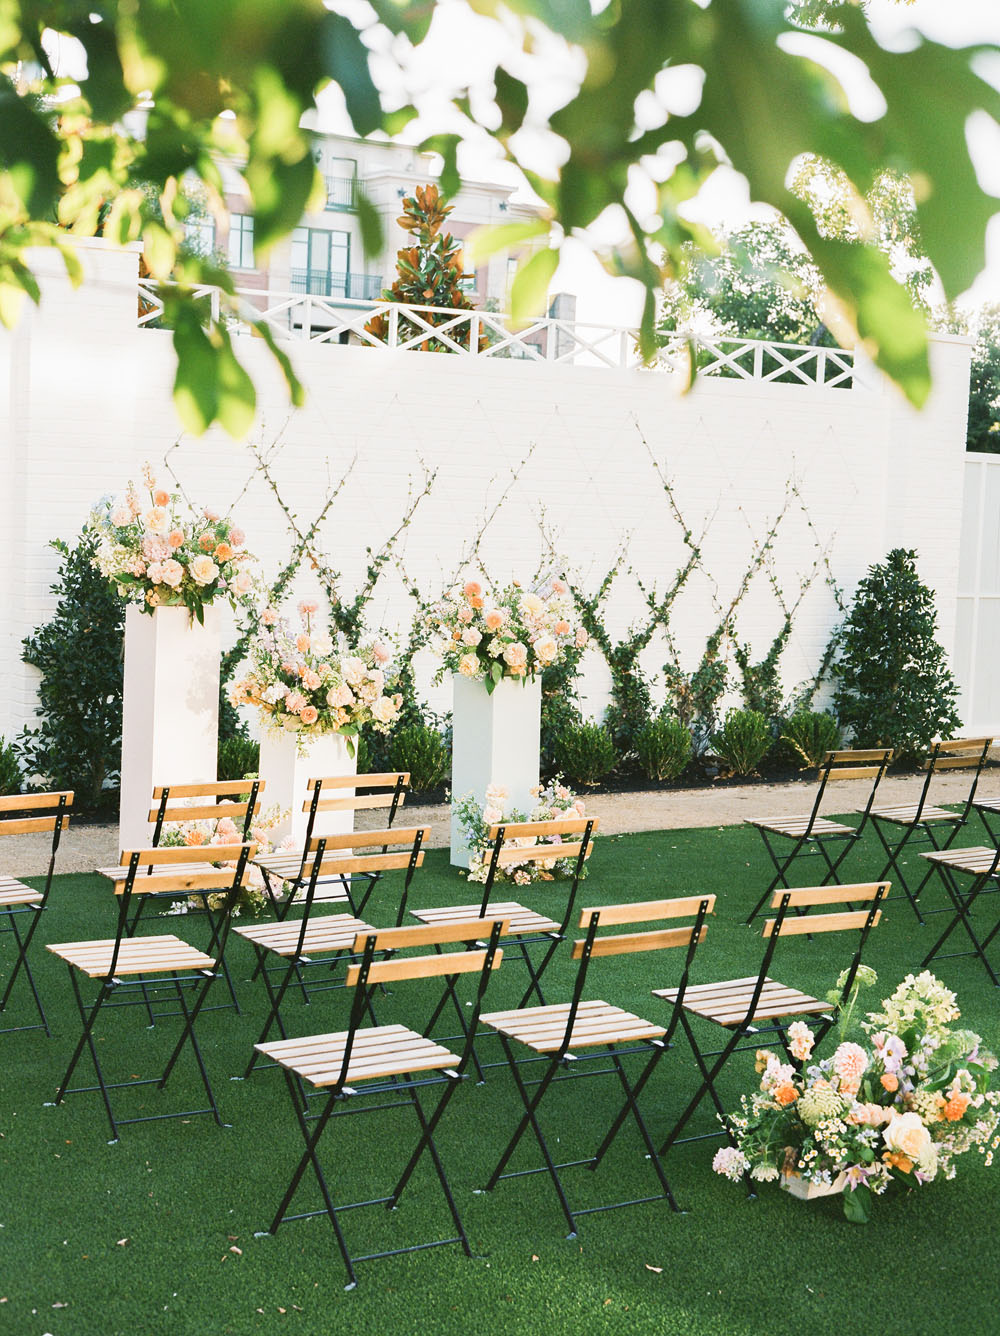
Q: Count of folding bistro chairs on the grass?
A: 13